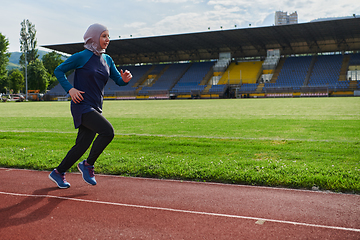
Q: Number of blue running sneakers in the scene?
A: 2